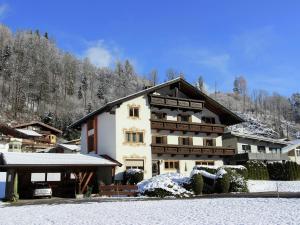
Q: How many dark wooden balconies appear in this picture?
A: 3